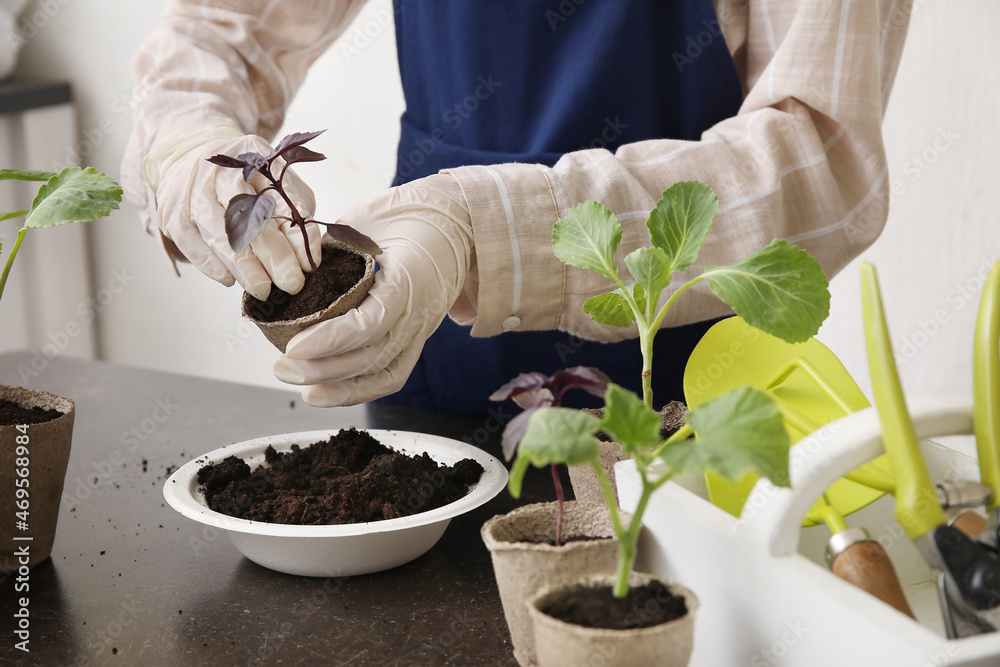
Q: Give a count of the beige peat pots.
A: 5